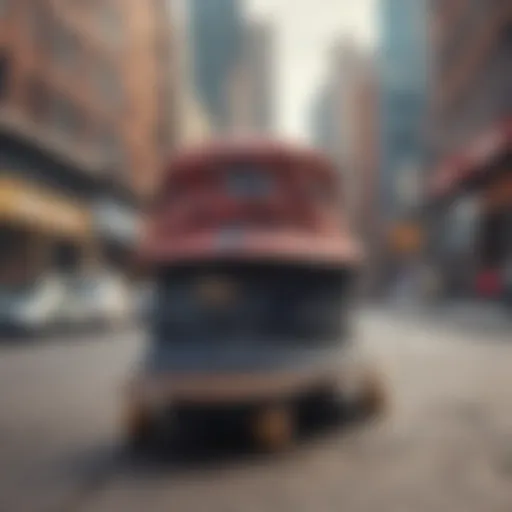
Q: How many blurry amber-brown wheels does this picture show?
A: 3